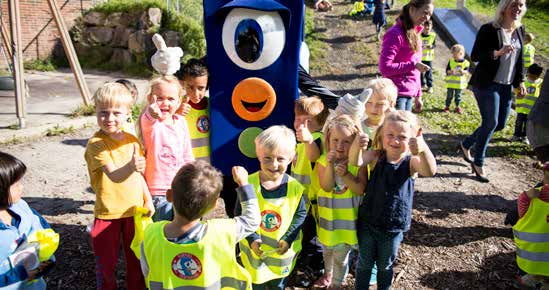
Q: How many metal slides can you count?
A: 1